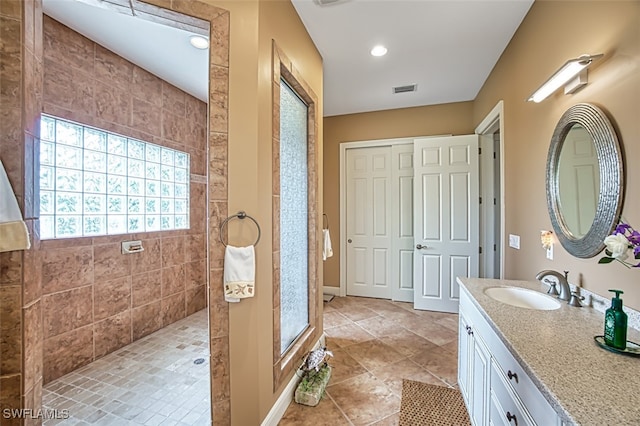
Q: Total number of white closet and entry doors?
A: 3